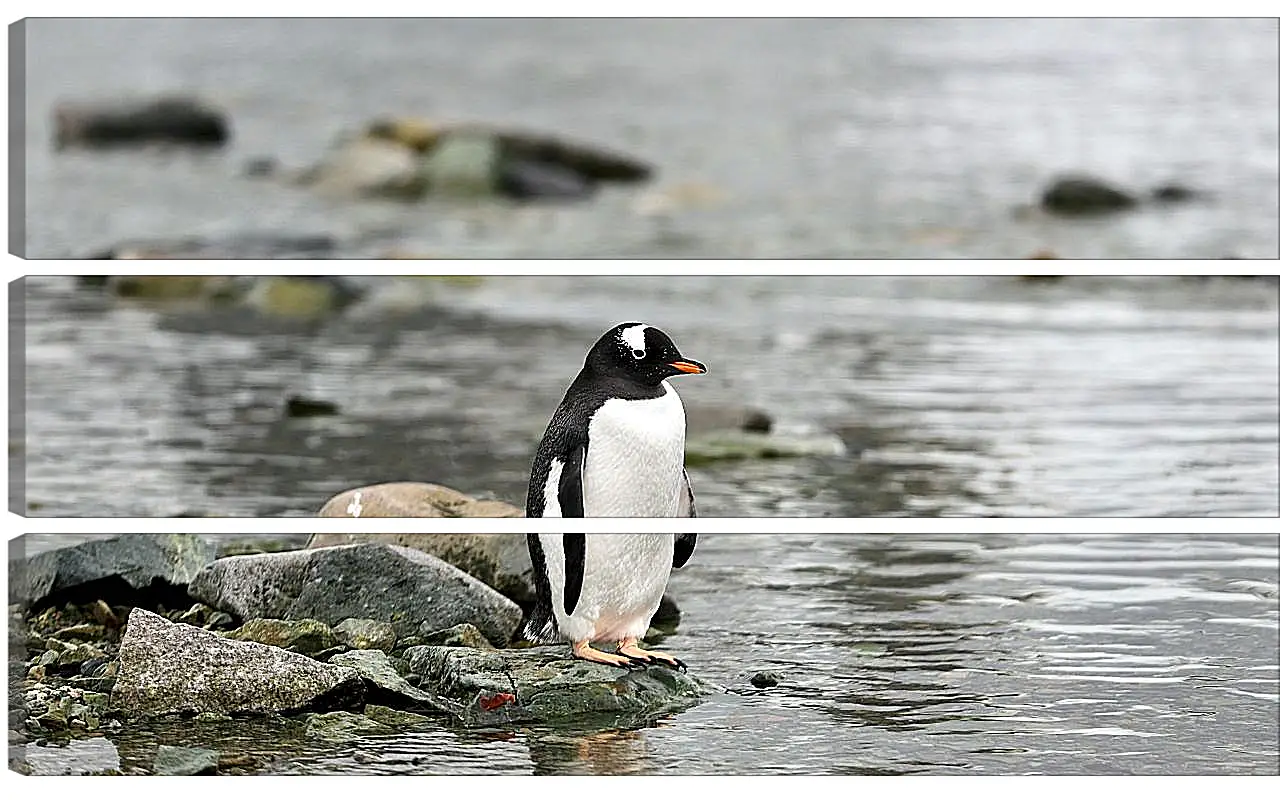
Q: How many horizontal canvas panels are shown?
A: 3